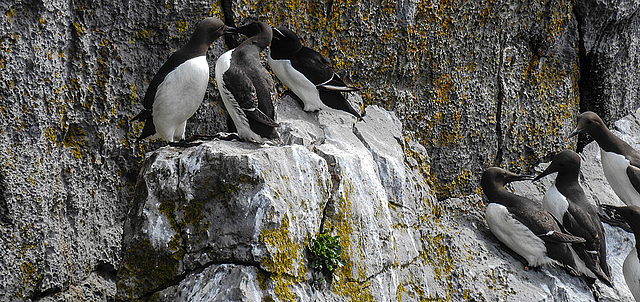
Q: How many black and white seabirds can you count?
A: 7